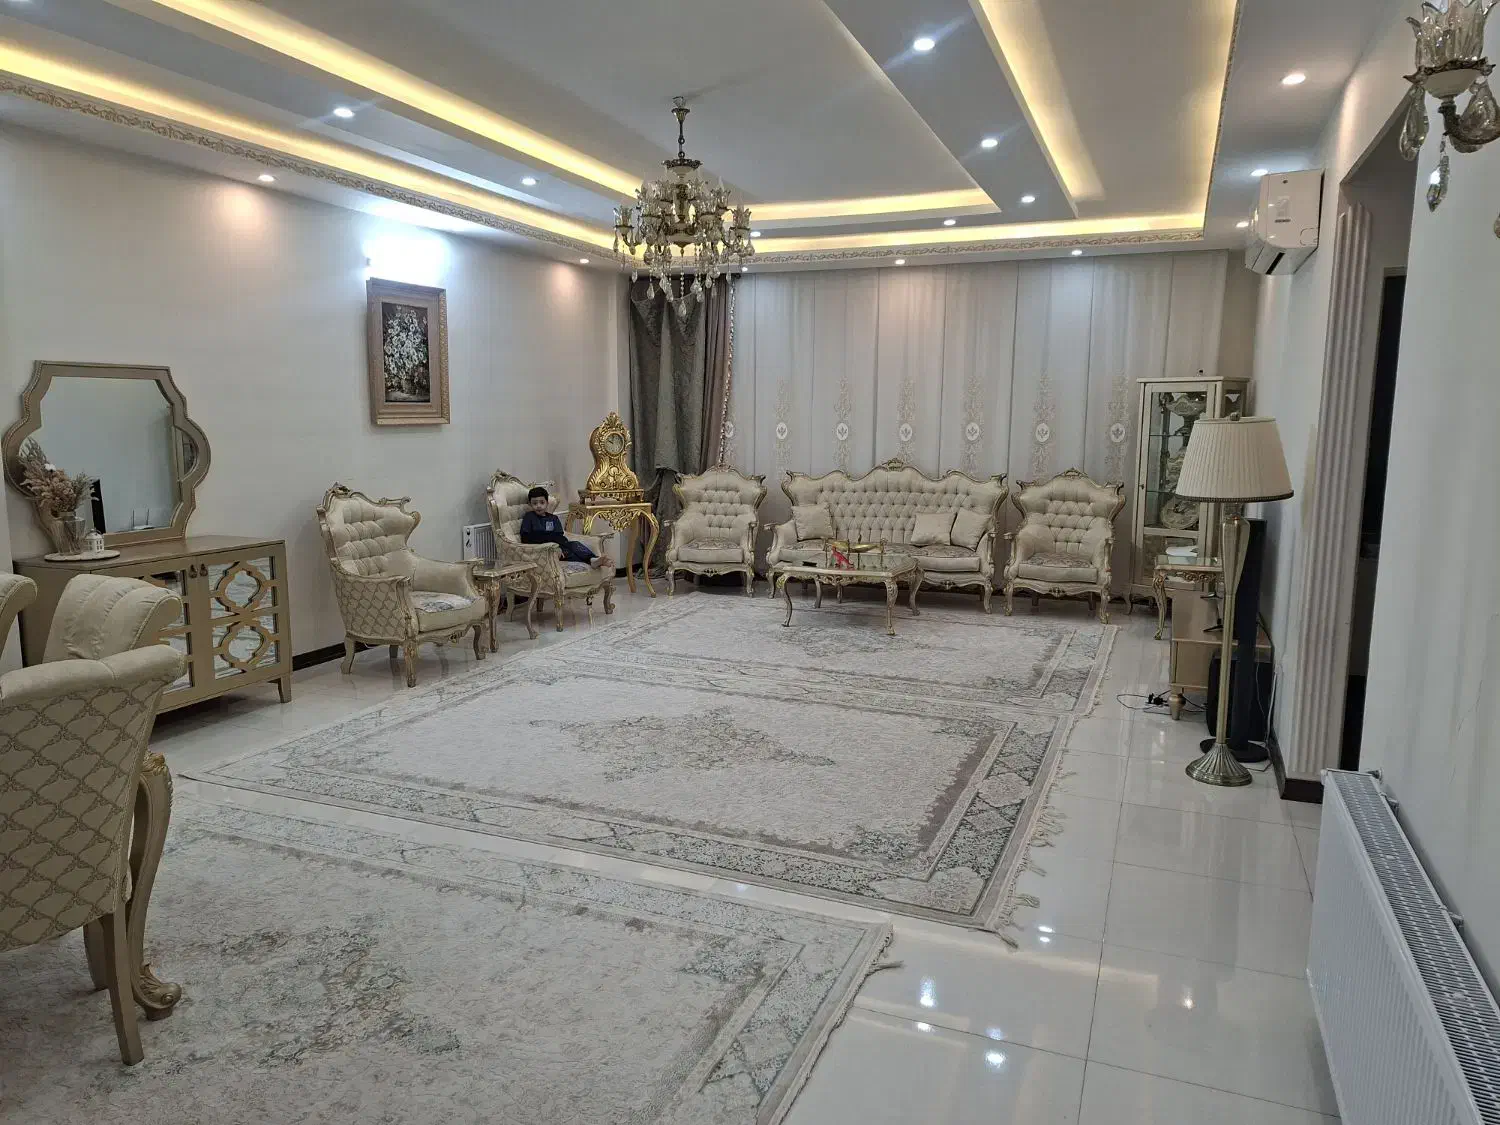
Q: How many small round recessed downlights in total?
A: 15